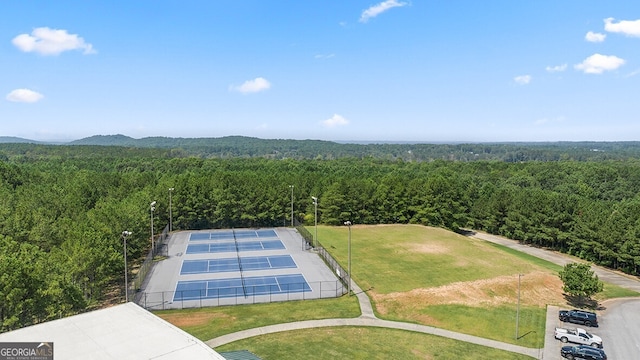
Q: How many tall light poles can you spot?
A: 7